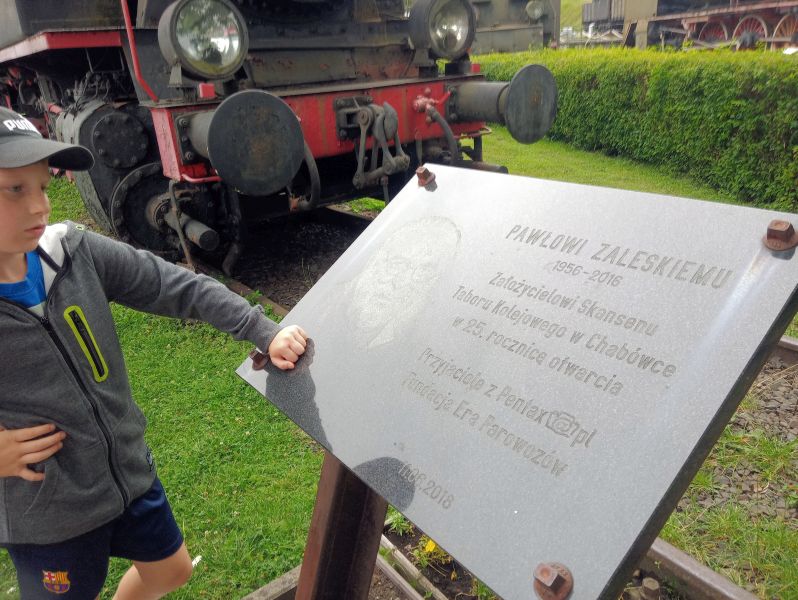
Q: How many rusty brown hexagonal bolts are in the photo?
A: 4